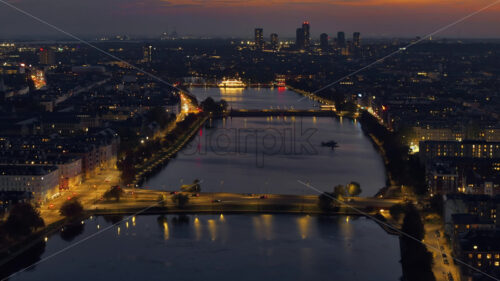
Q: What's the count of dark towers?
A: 7